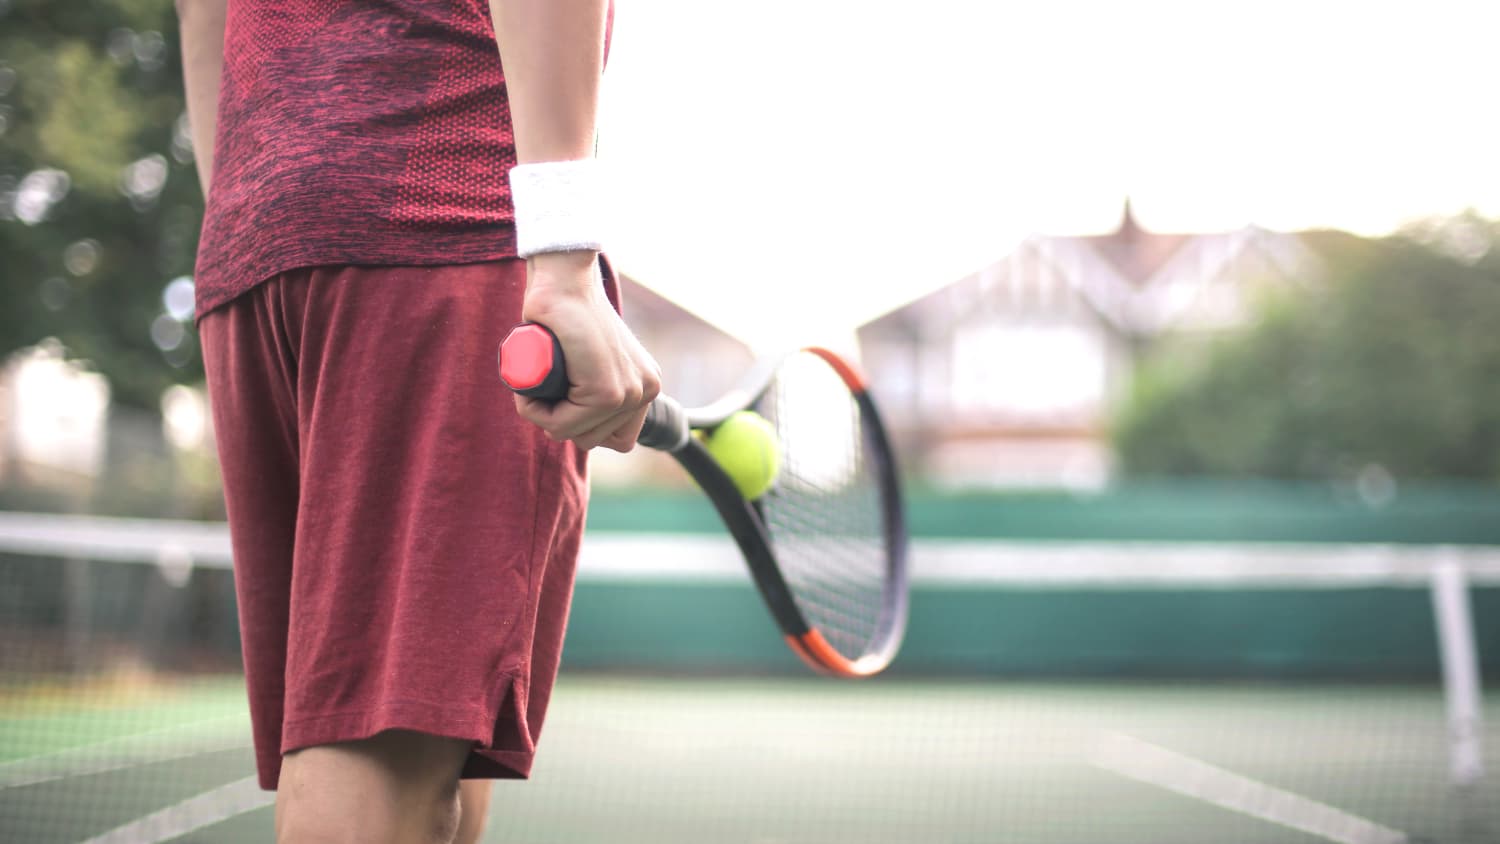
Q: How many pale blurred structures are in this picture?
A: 2